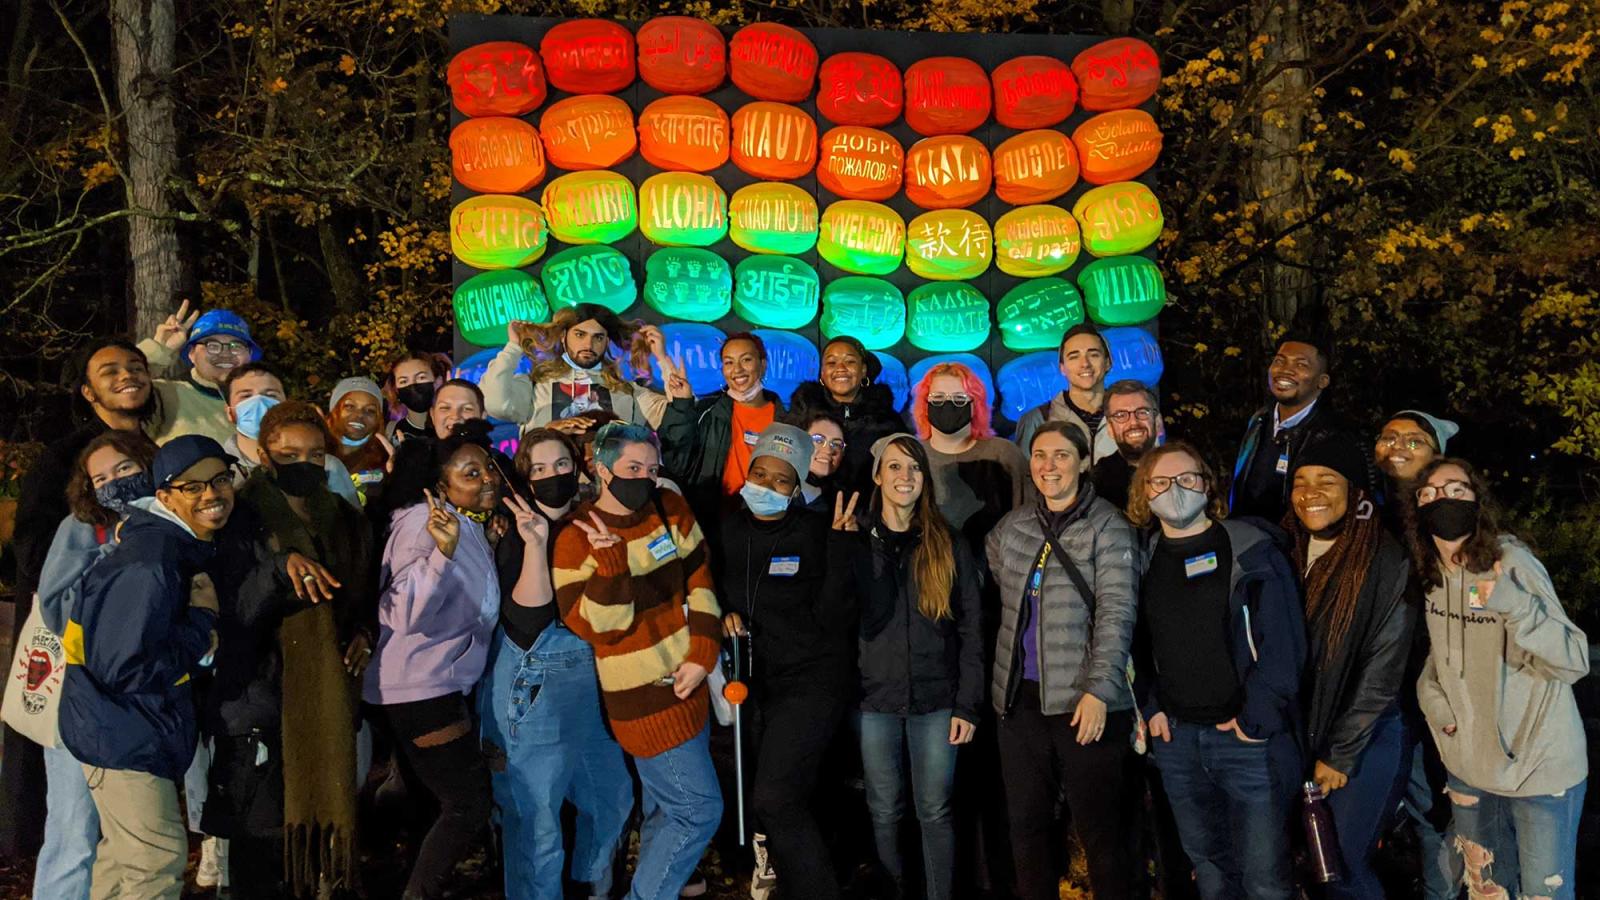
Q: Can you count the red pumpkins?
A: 8